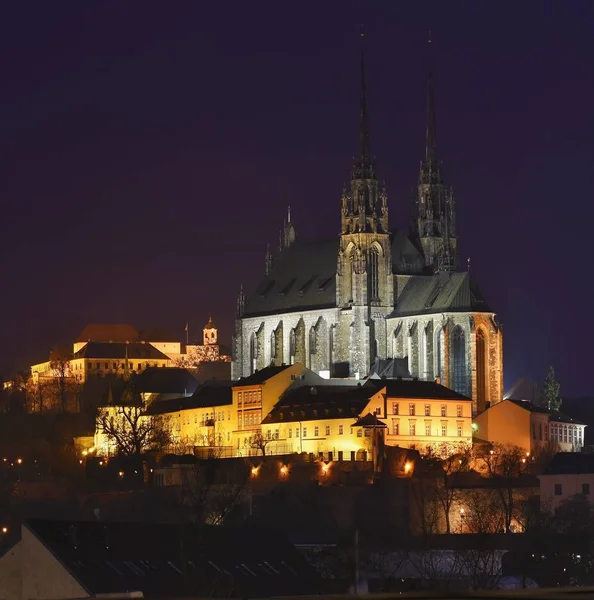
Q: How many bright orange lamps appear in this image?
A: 4